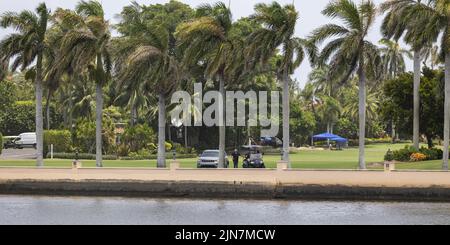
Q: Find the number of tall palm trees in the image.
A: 8